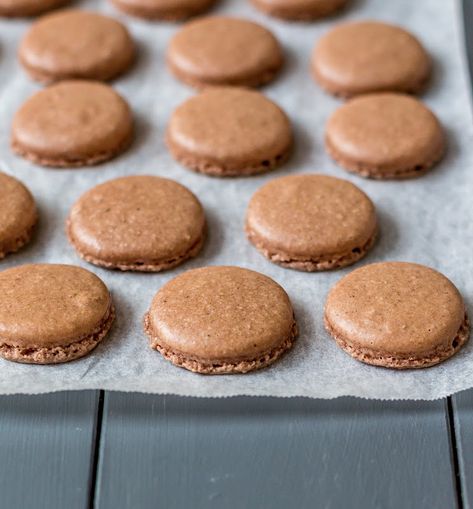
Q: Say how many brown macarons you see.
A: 15